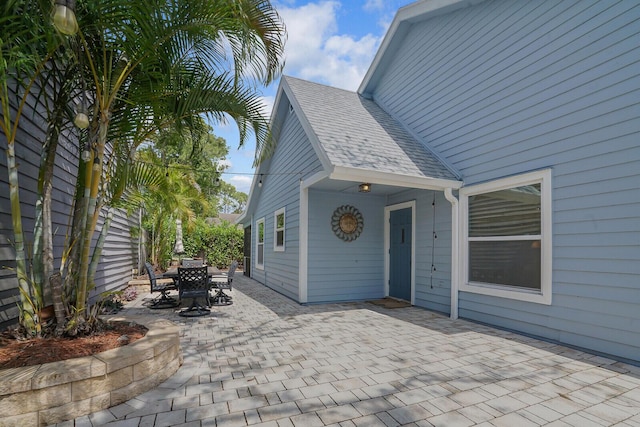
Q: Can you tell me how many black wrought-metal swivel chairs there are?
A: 4